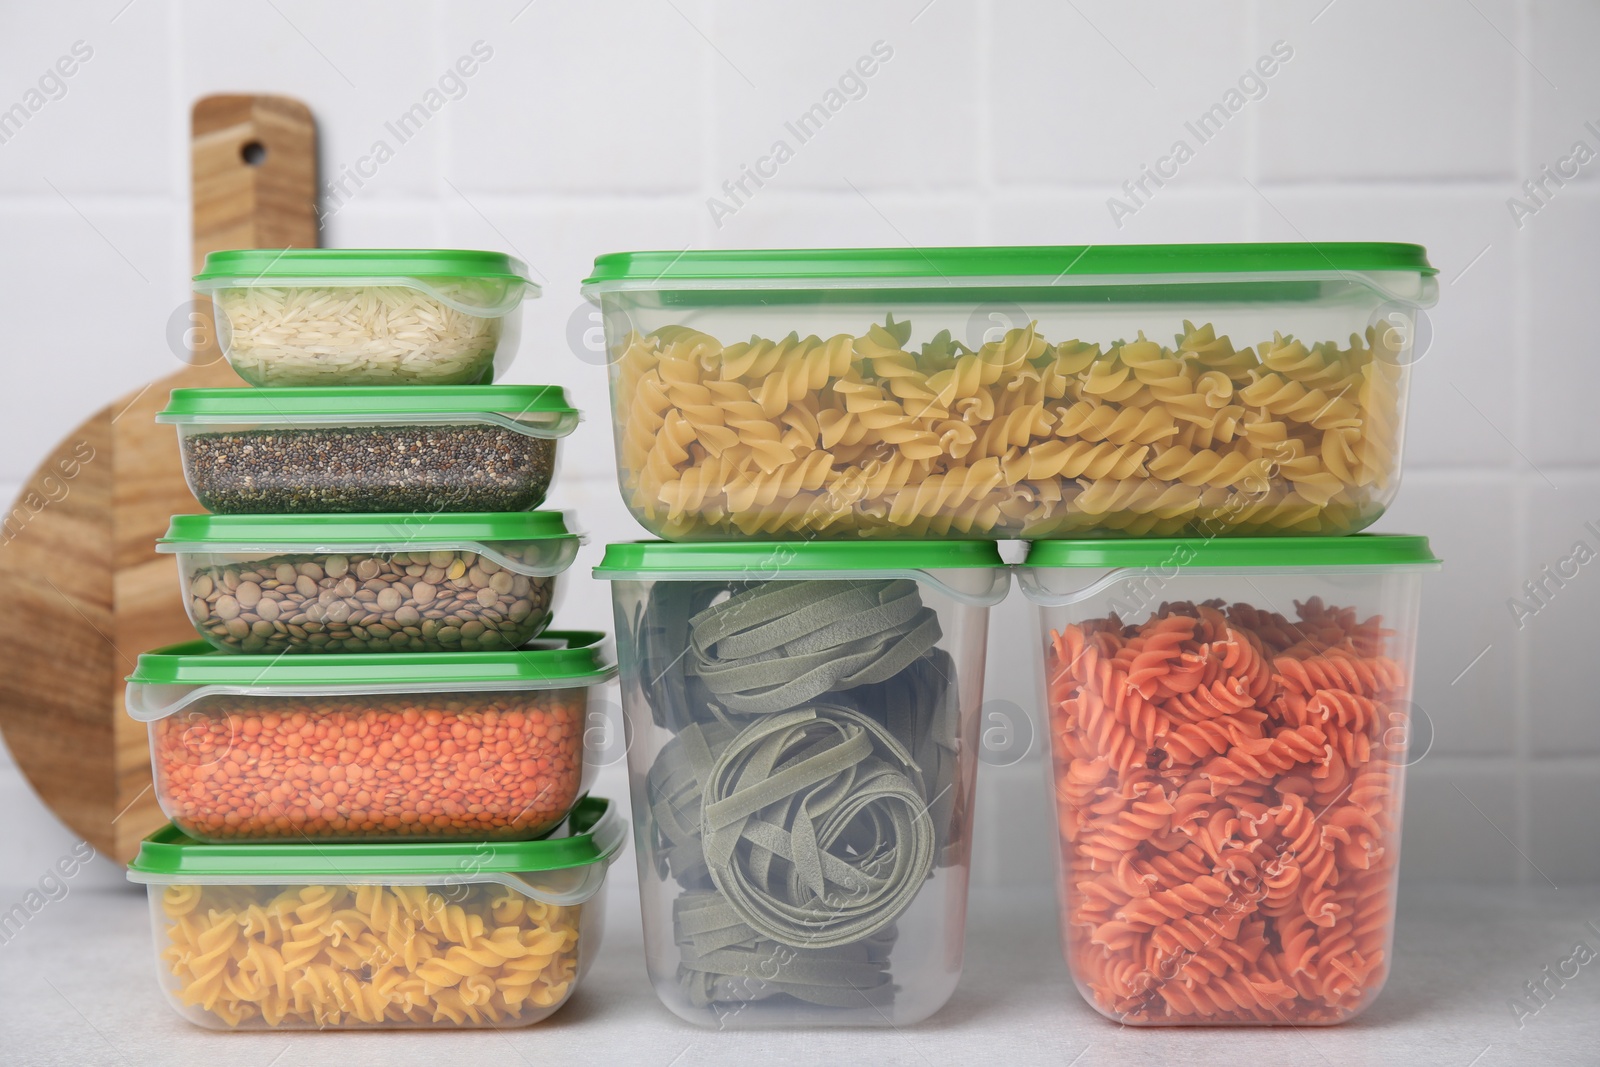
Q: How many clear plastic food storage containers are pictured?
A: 8